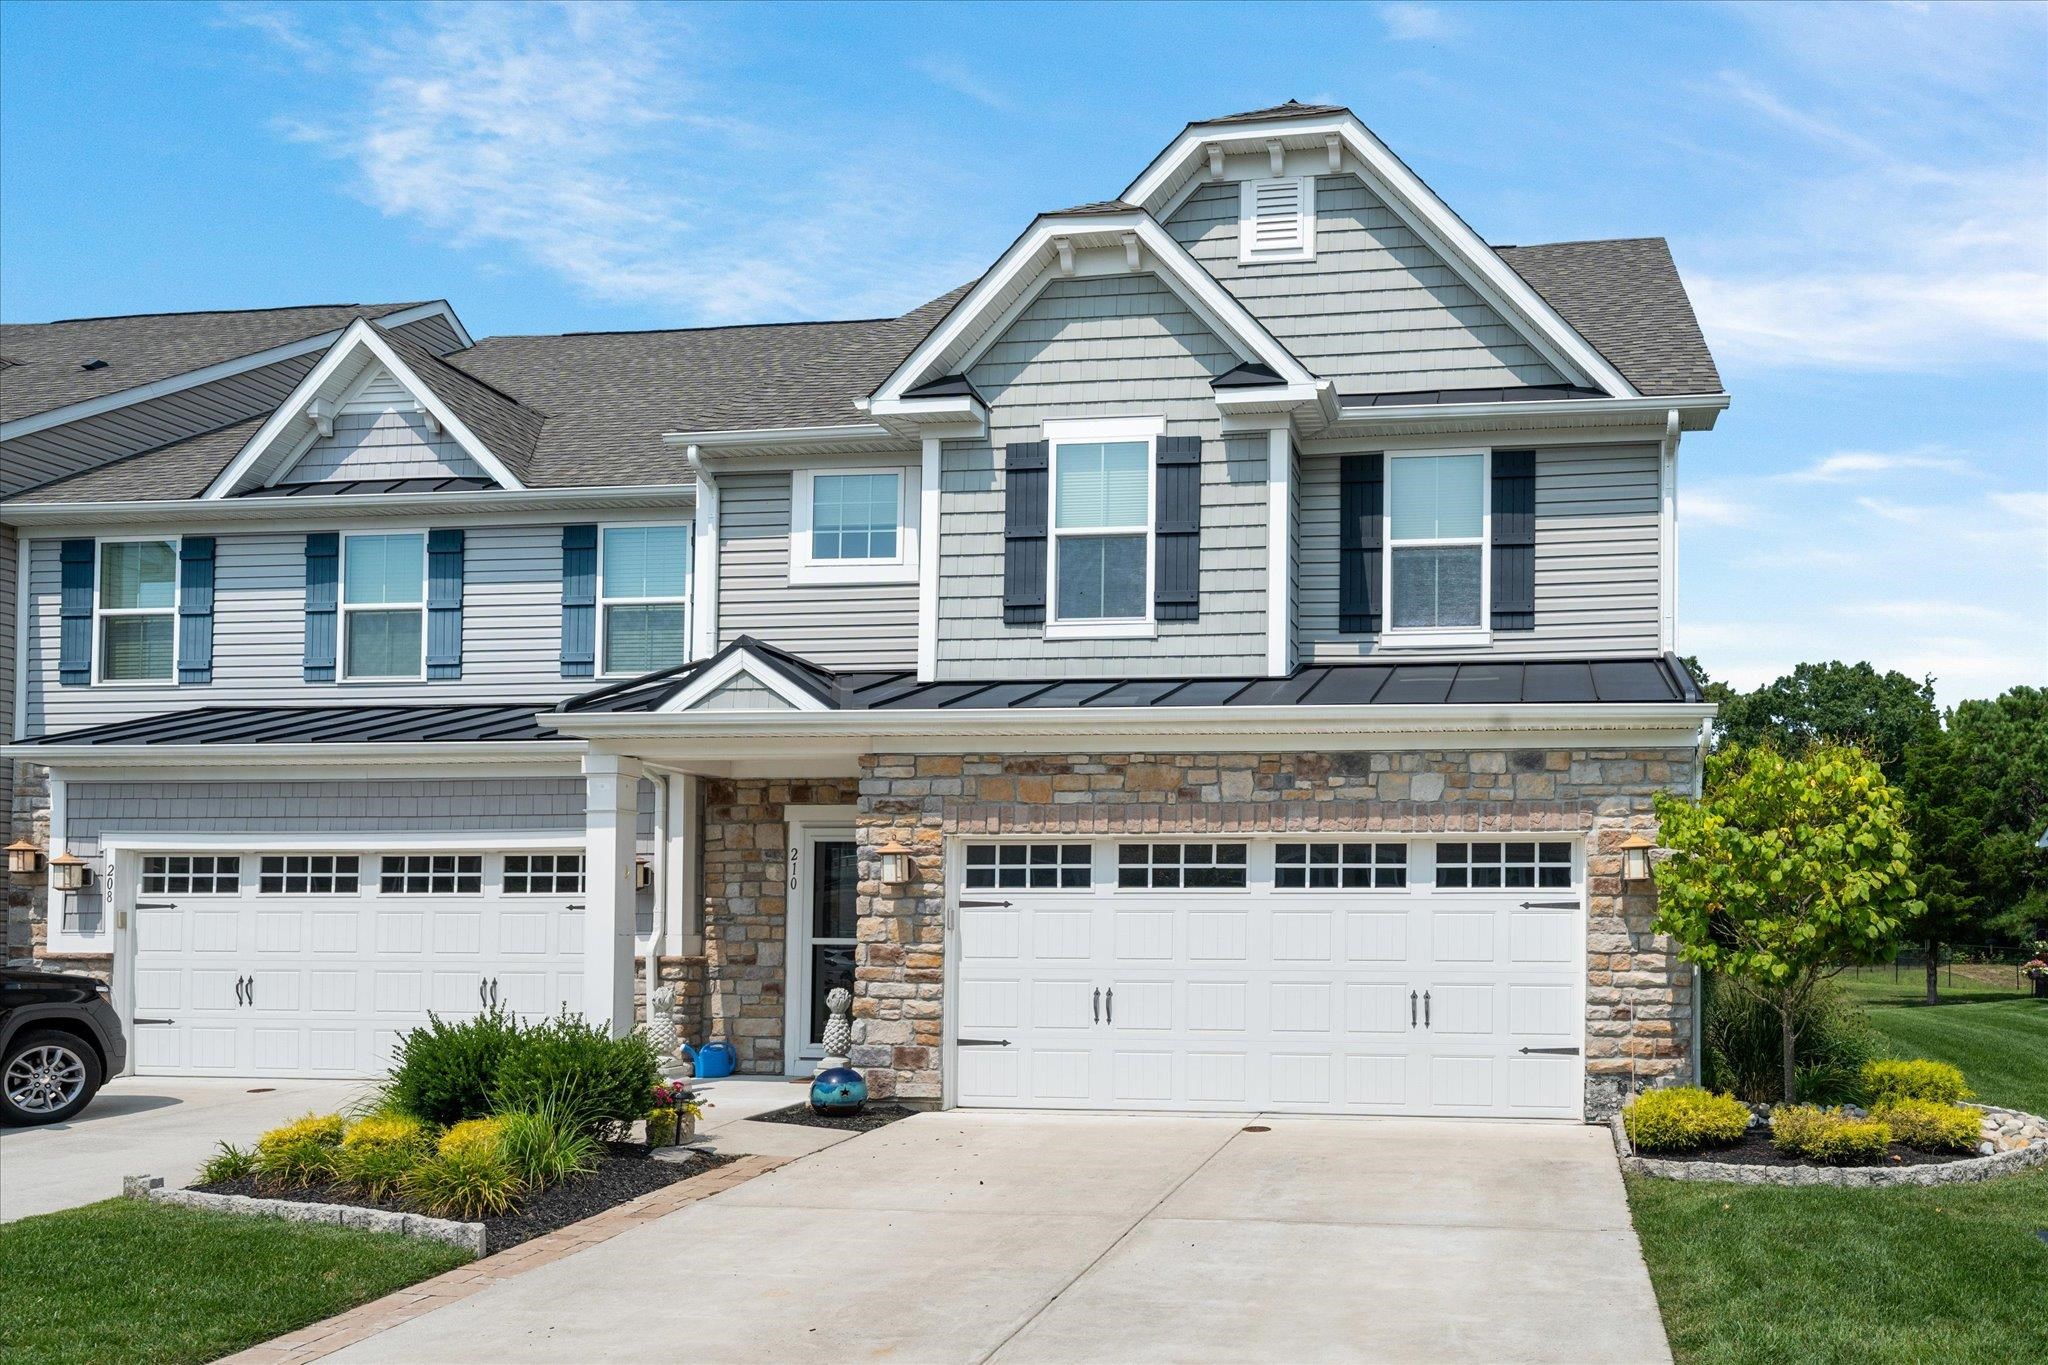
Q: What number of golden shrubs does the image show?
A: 7